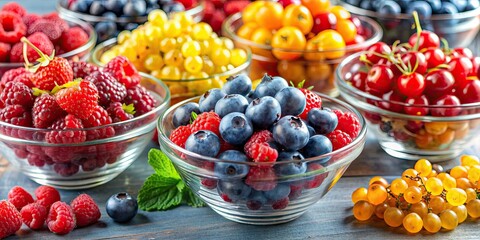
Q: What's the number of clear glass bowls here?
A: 8